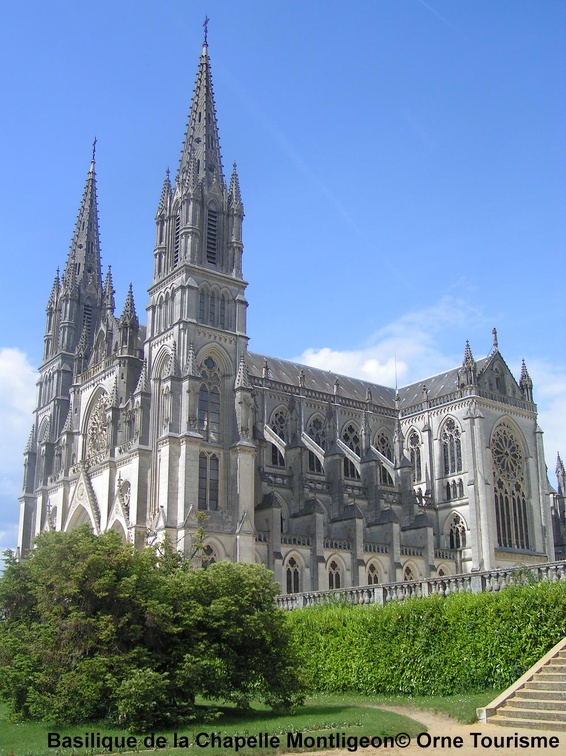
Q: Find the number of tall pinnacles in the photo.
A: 2